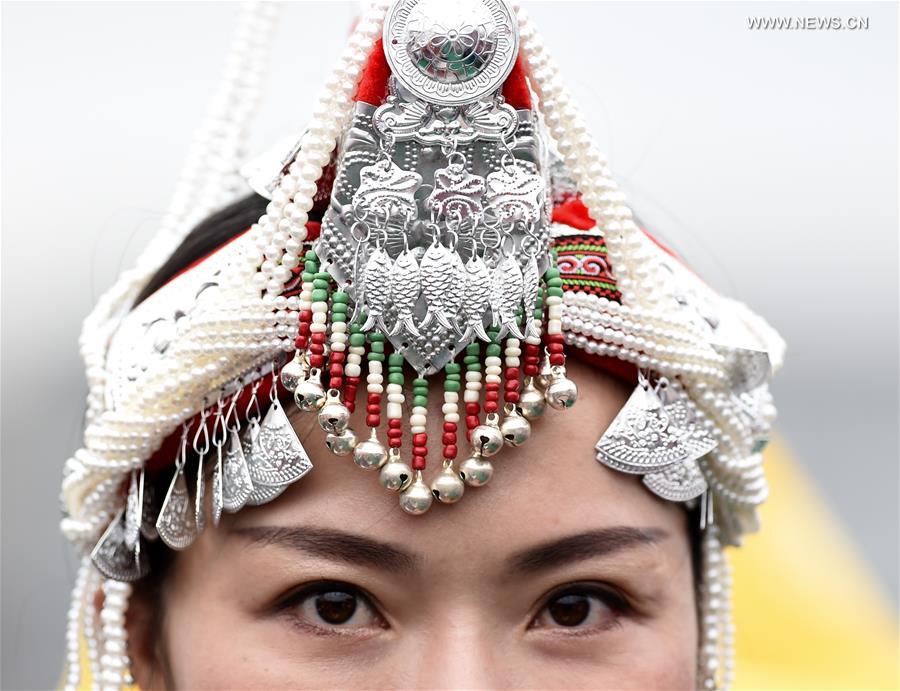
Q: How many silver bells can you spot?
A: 14